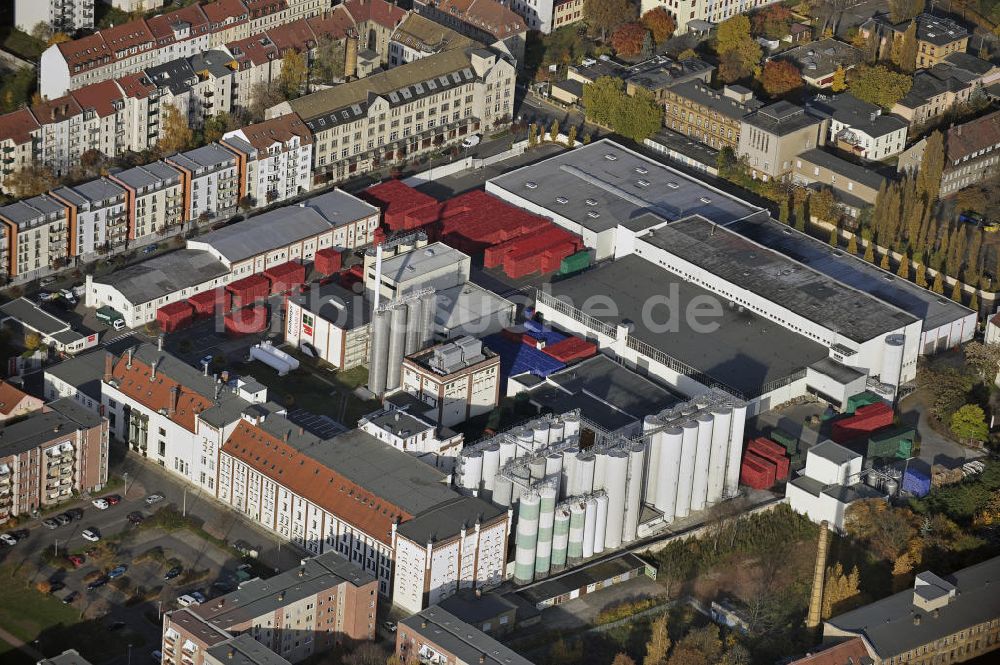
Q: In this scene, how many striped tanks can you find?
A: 4